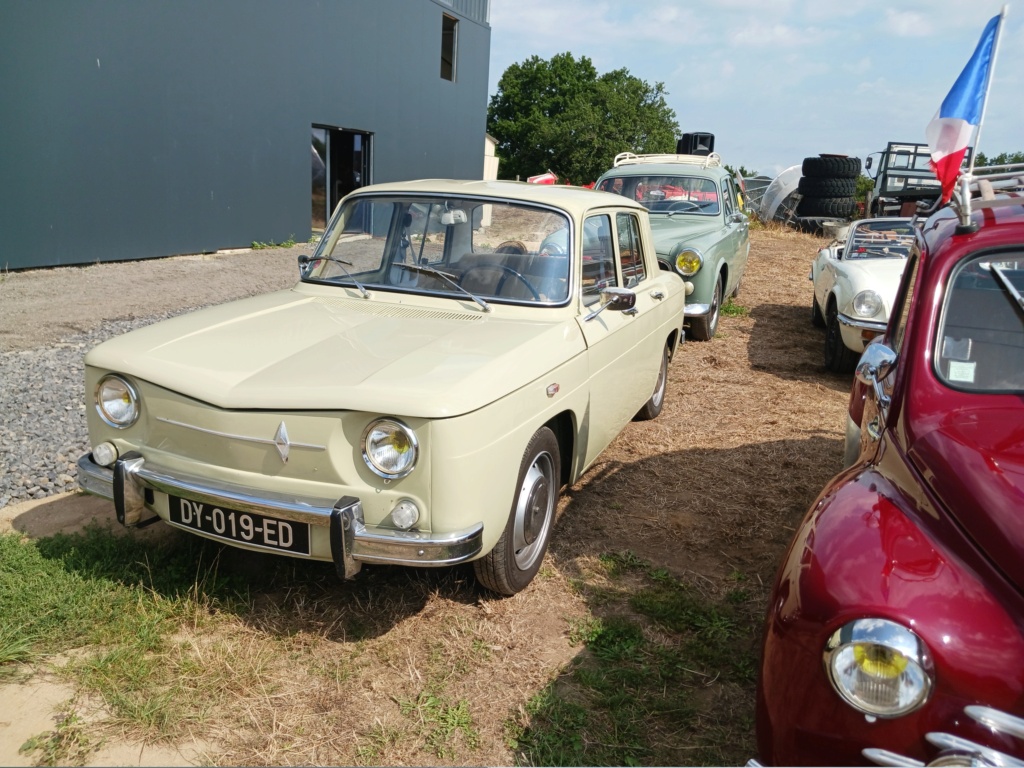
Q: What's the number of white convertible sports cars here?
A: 1